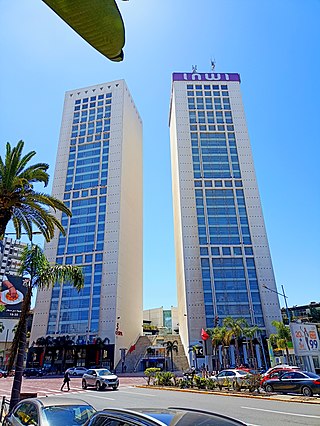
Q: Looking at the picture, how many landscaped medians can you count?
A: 1